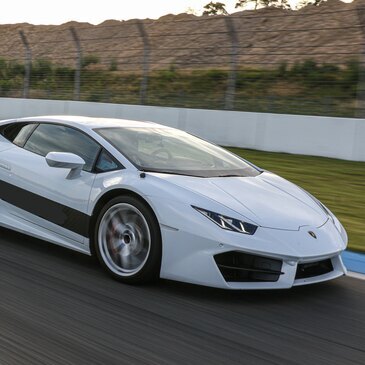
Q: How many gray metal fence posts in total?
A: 5